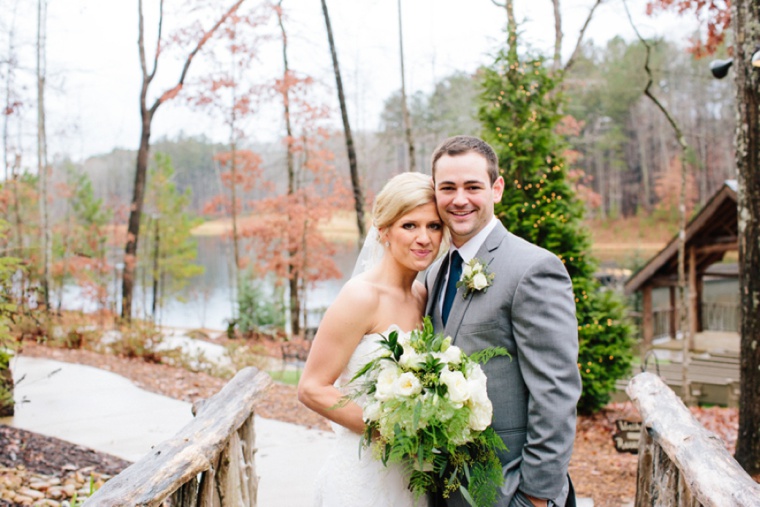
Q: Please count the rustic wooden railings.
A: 2